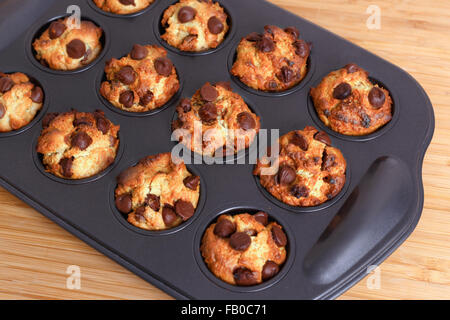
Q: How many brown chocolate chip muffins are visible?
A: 12